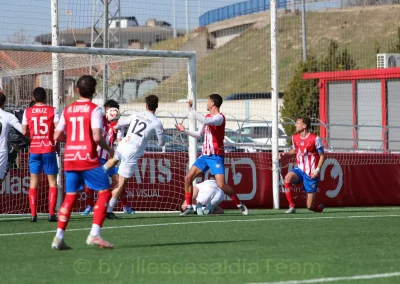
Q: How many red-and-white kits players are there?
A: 5